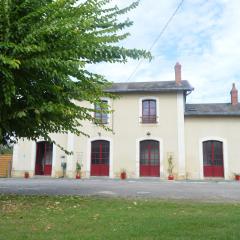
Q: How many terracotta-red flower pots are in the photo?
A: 5